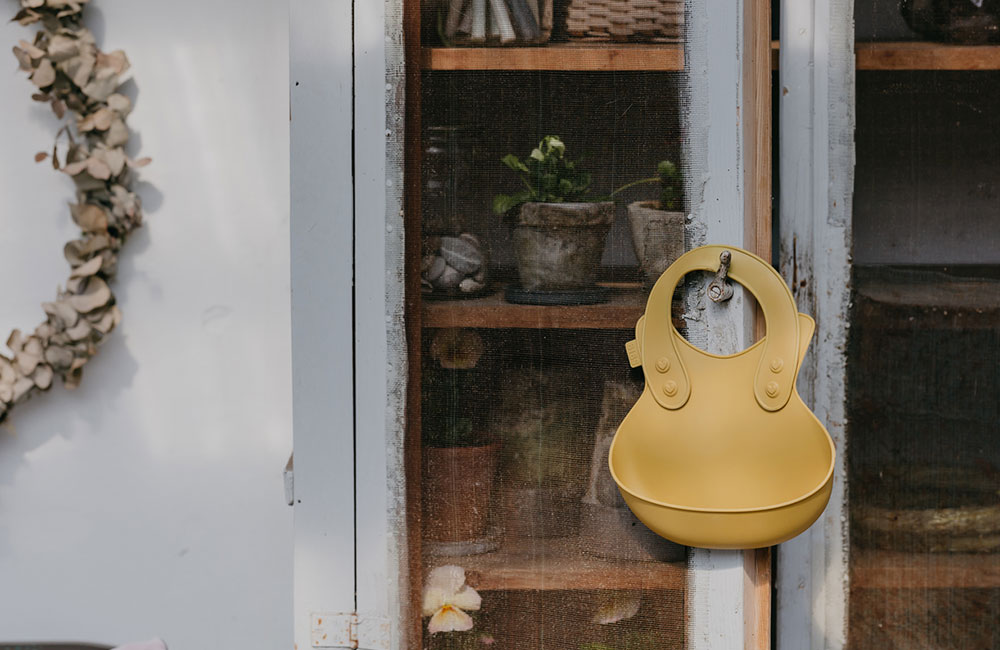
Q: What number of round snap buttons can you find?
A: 4